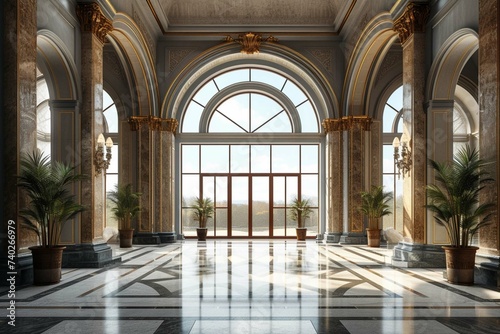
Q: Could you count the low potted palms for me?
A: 6